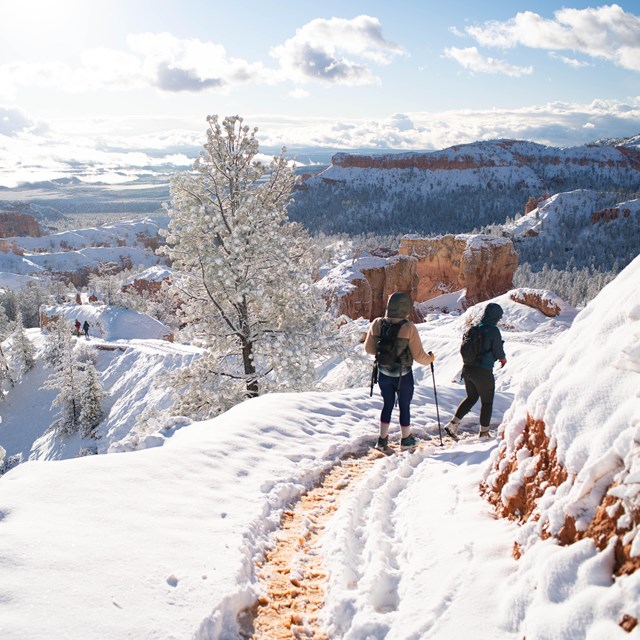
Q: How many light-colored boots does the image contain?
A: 2